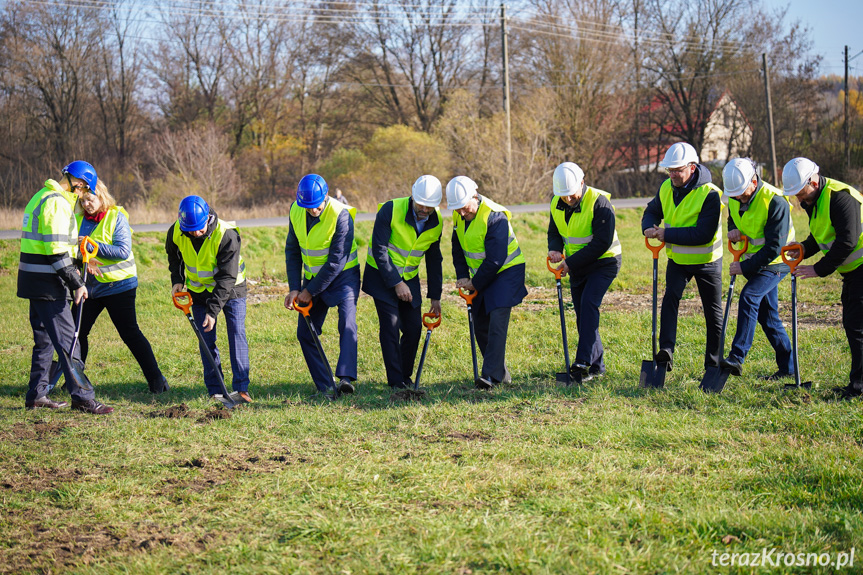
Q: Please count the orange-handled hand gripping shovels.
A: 9